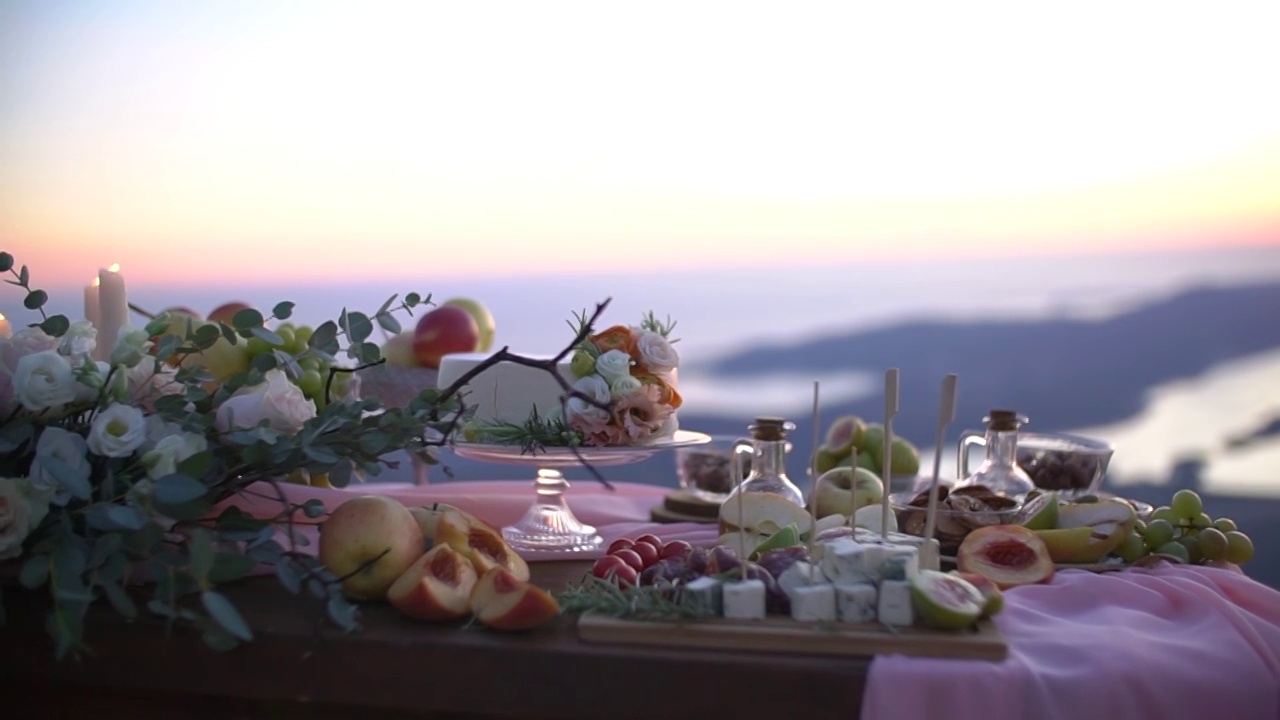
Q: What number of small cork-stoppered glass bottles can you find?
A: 2